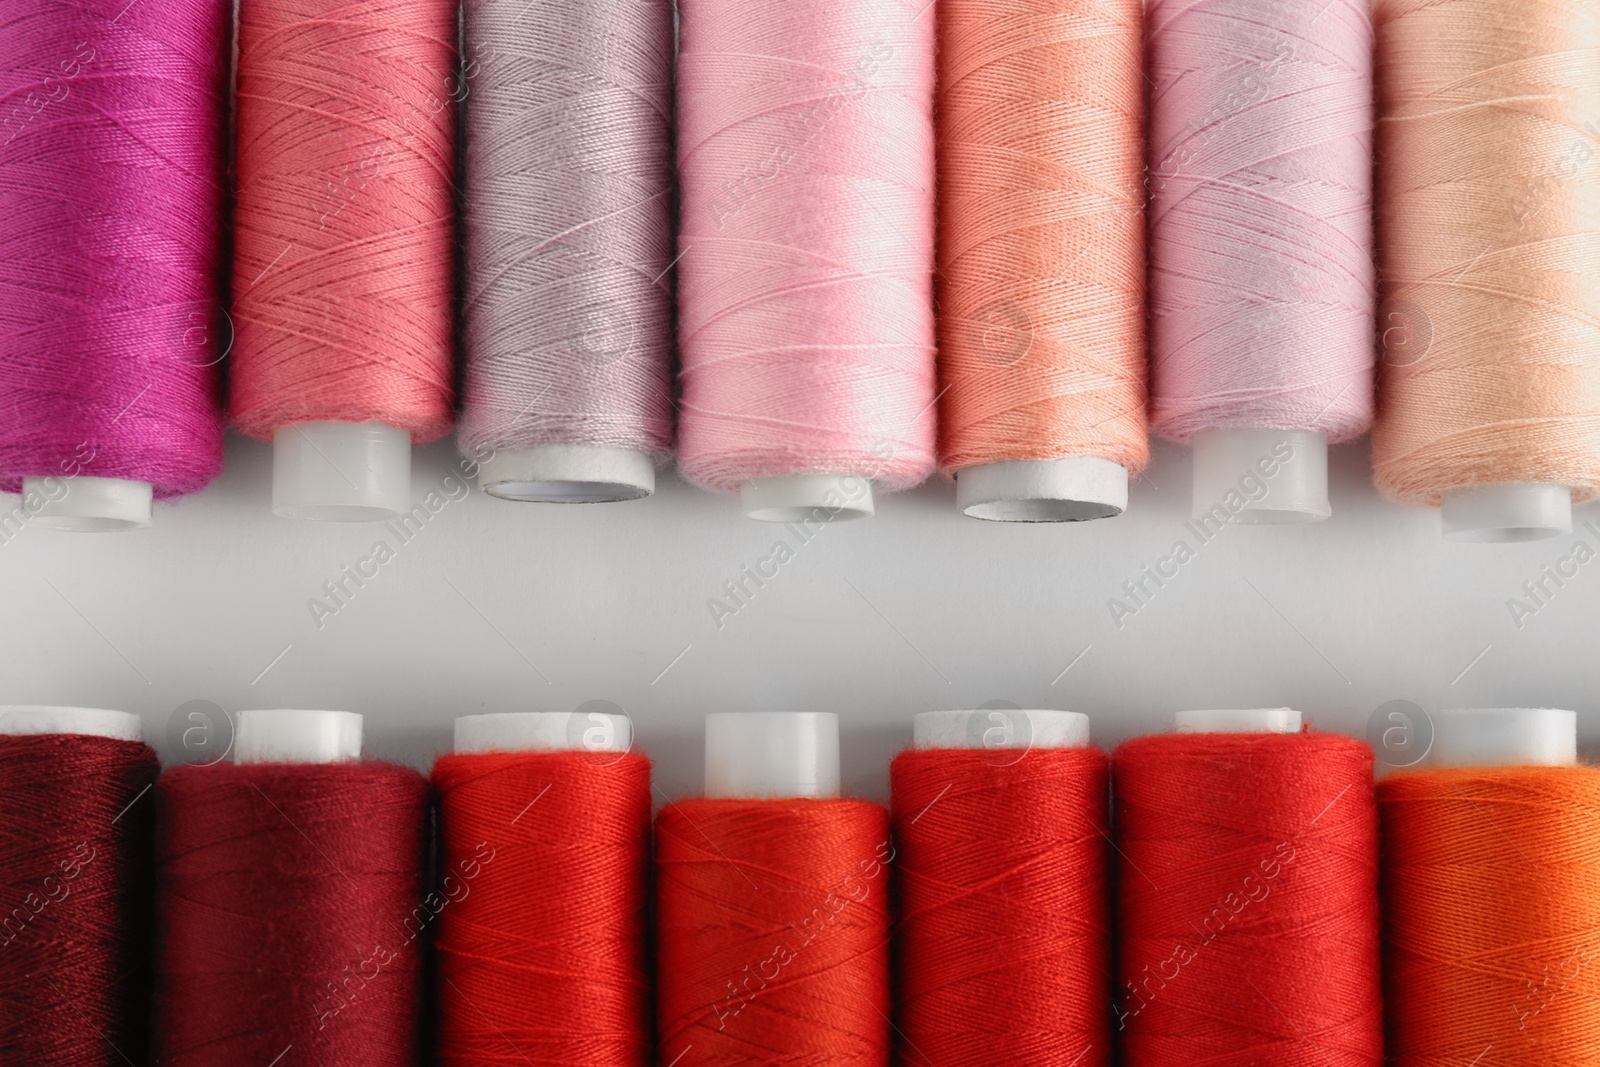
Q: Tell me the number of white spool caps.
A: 14